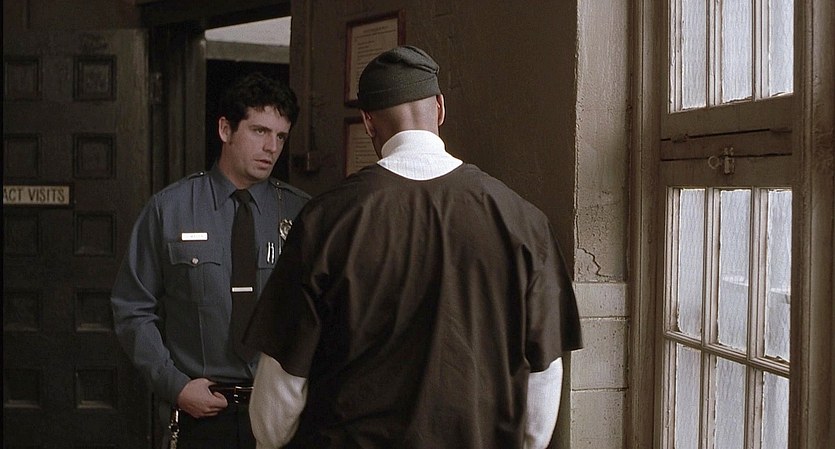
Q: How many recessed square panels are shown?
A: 10